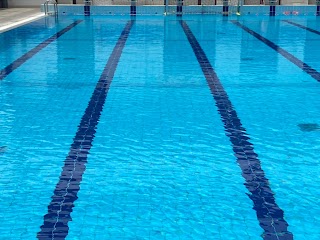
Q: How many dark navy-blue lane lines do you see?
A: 5